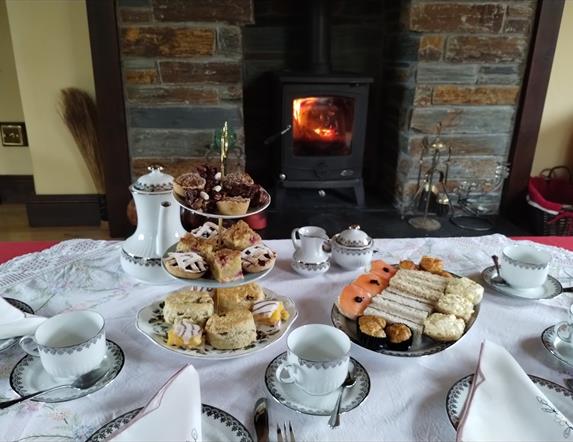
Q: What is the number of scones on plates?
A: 3